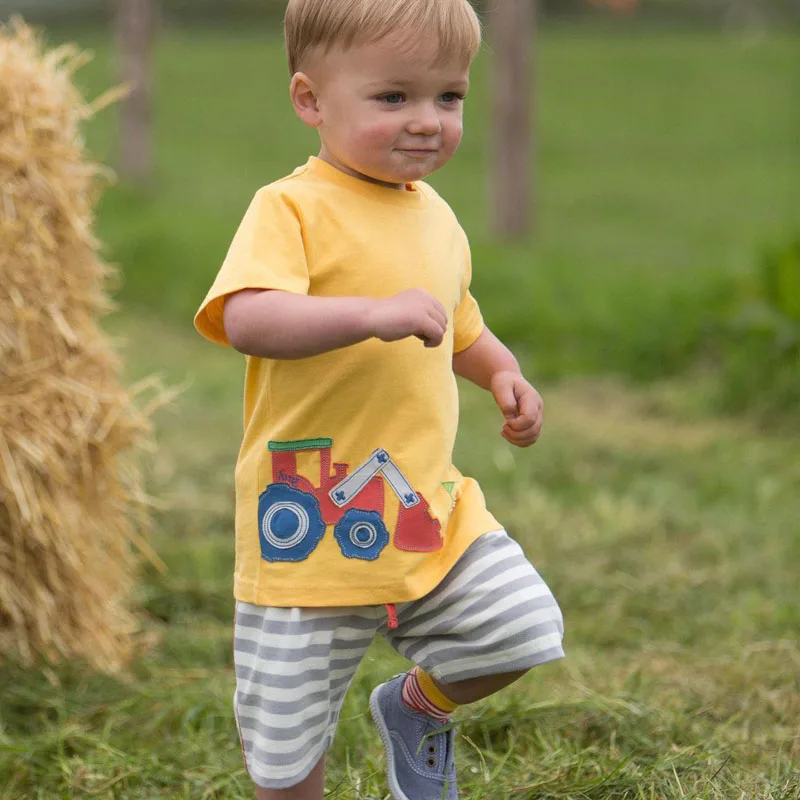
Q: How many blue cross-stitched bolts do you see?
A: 3